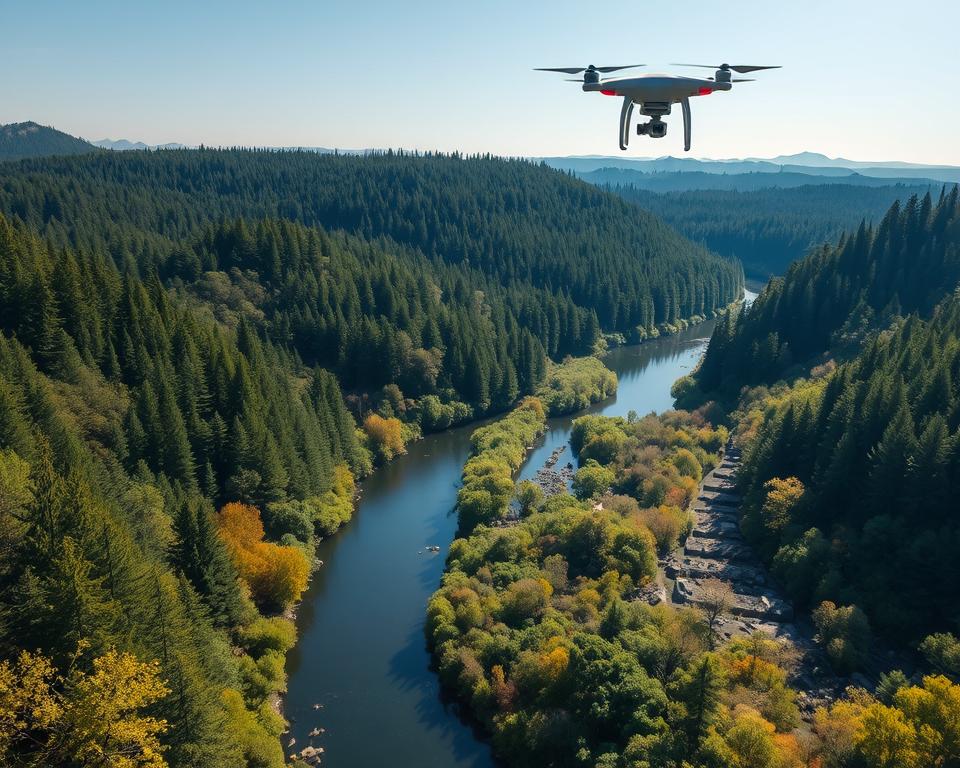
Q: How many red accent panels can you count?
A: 2